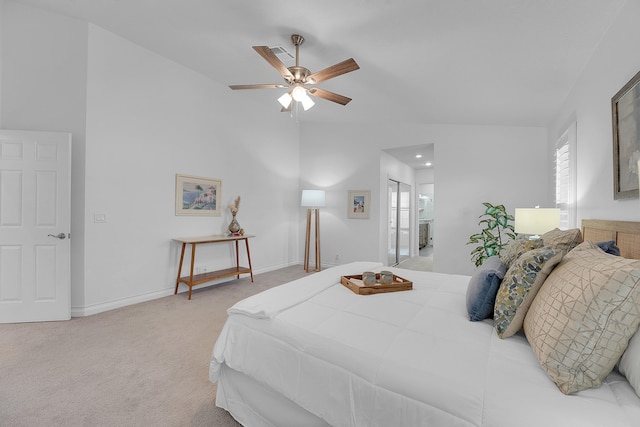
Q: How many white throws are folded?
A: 1